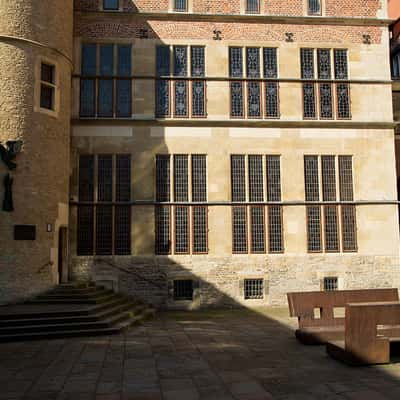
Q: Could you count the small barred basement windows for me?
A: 3